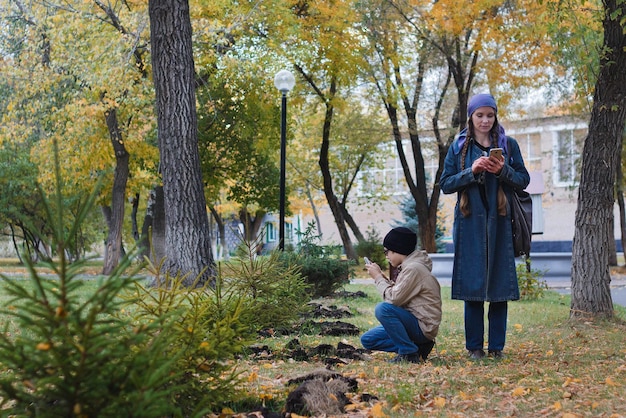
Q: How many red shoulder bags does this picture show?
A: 0